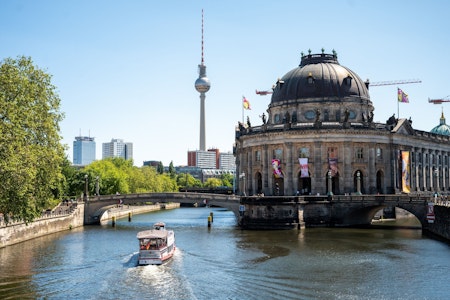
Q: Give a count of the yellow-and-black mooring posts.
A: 4